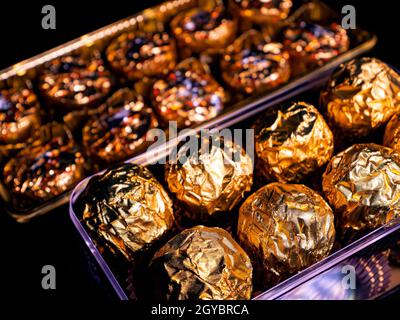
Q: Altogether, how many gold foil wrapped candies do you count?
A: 8